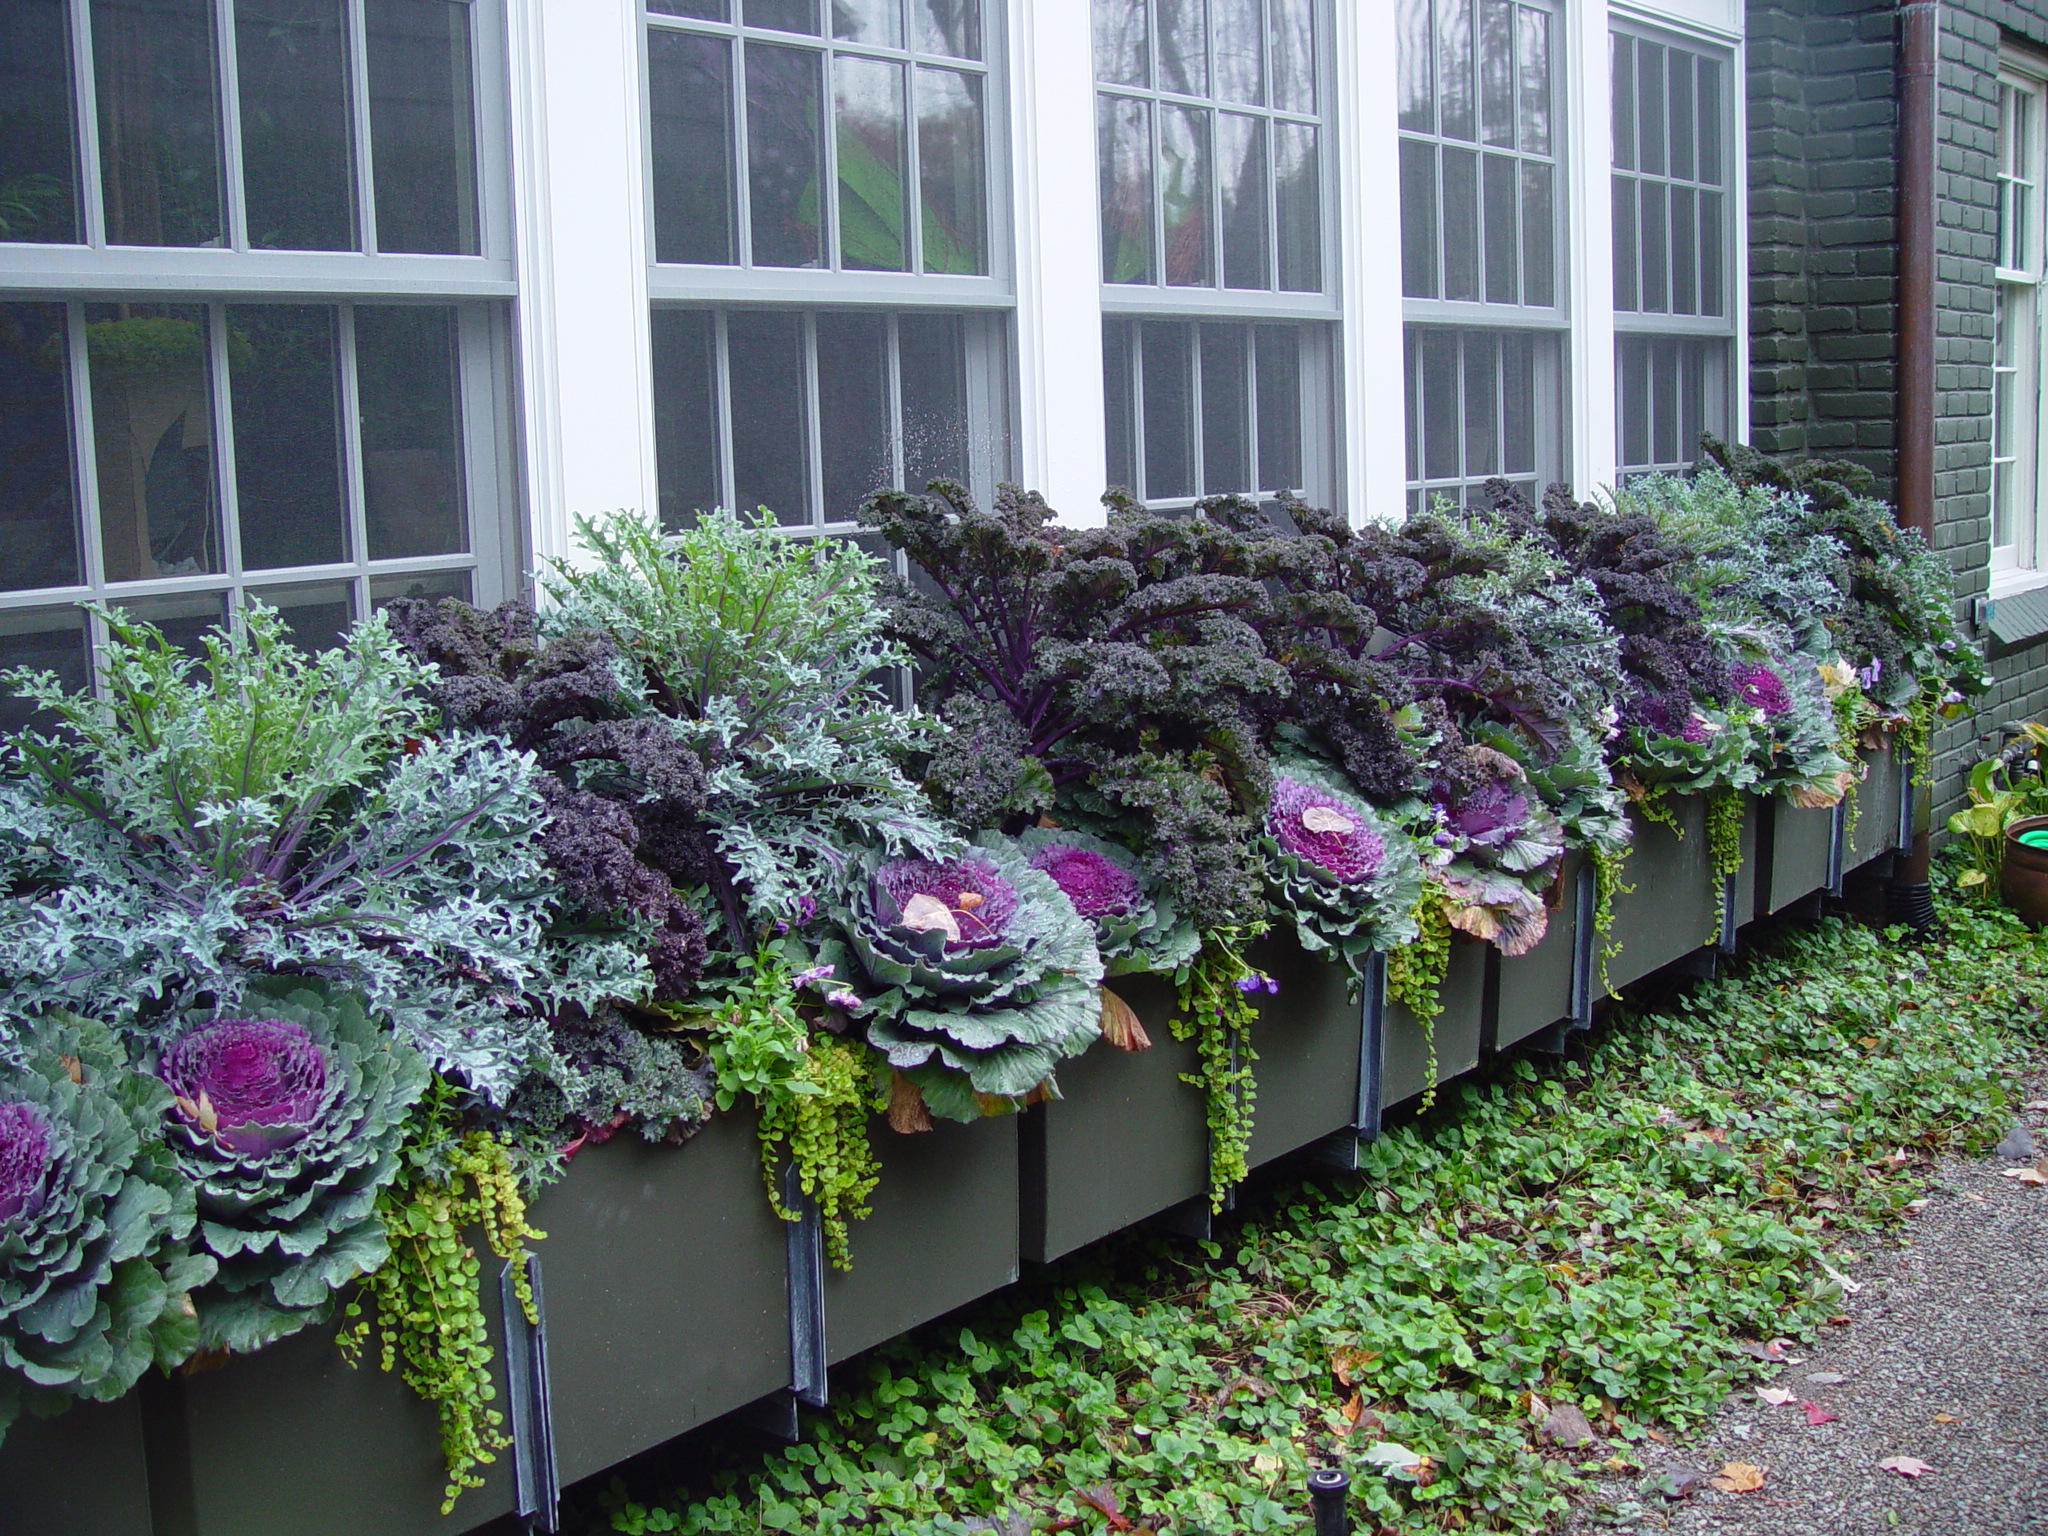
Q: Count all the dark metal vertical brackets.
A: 8